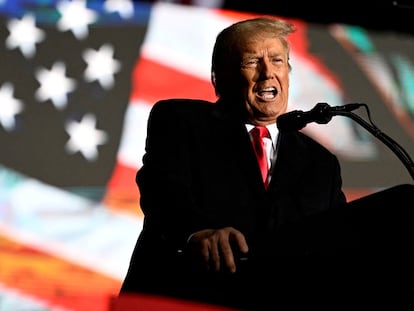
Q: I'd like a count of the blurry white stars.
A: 7